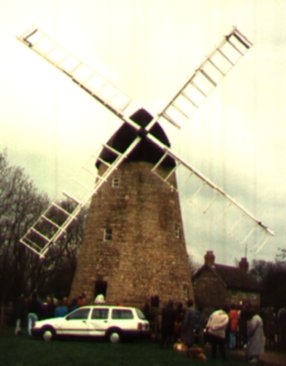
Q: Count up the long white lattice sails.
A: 4